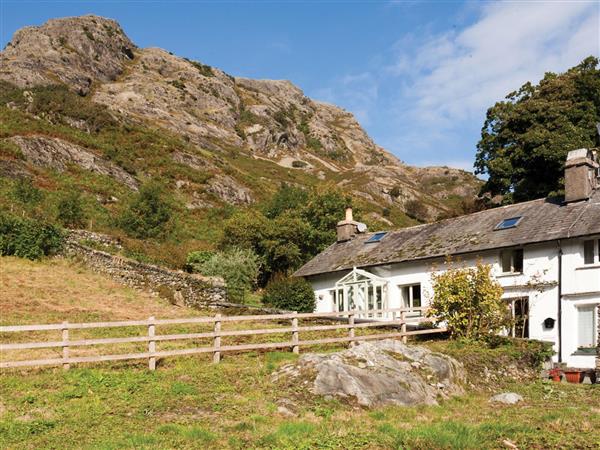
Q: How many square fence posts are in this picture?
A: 6